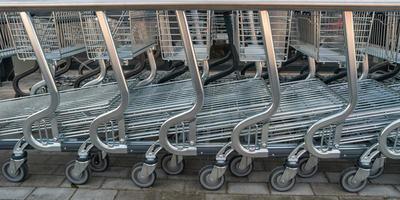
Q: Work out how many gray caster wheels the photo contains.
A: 11